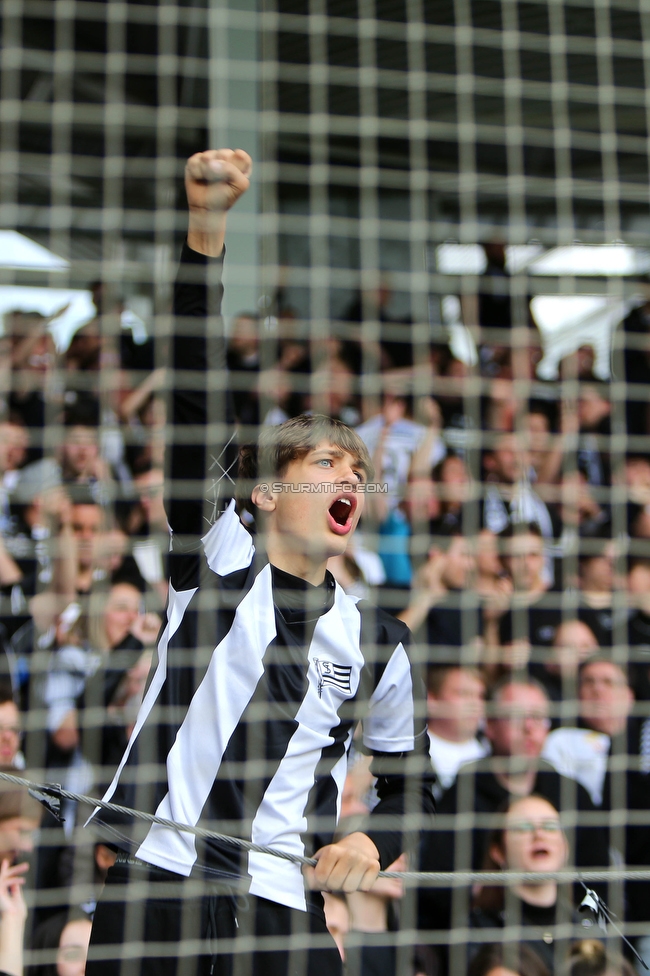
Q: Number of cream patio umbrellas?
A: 0